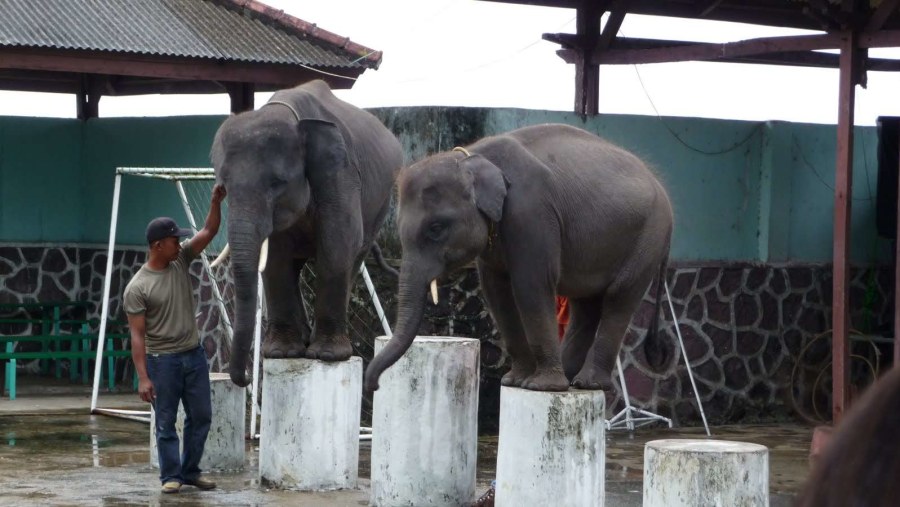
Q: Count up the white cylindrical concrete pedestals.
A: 5